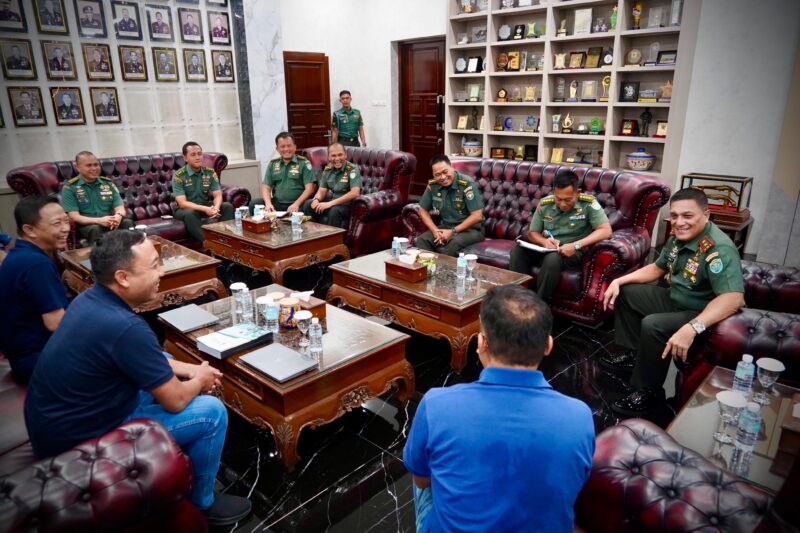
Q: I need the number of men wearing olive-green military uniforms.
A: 8